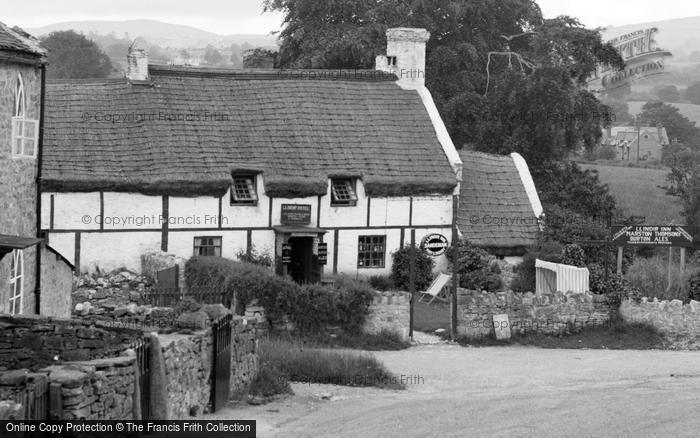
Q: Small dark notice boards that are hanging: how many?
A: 2